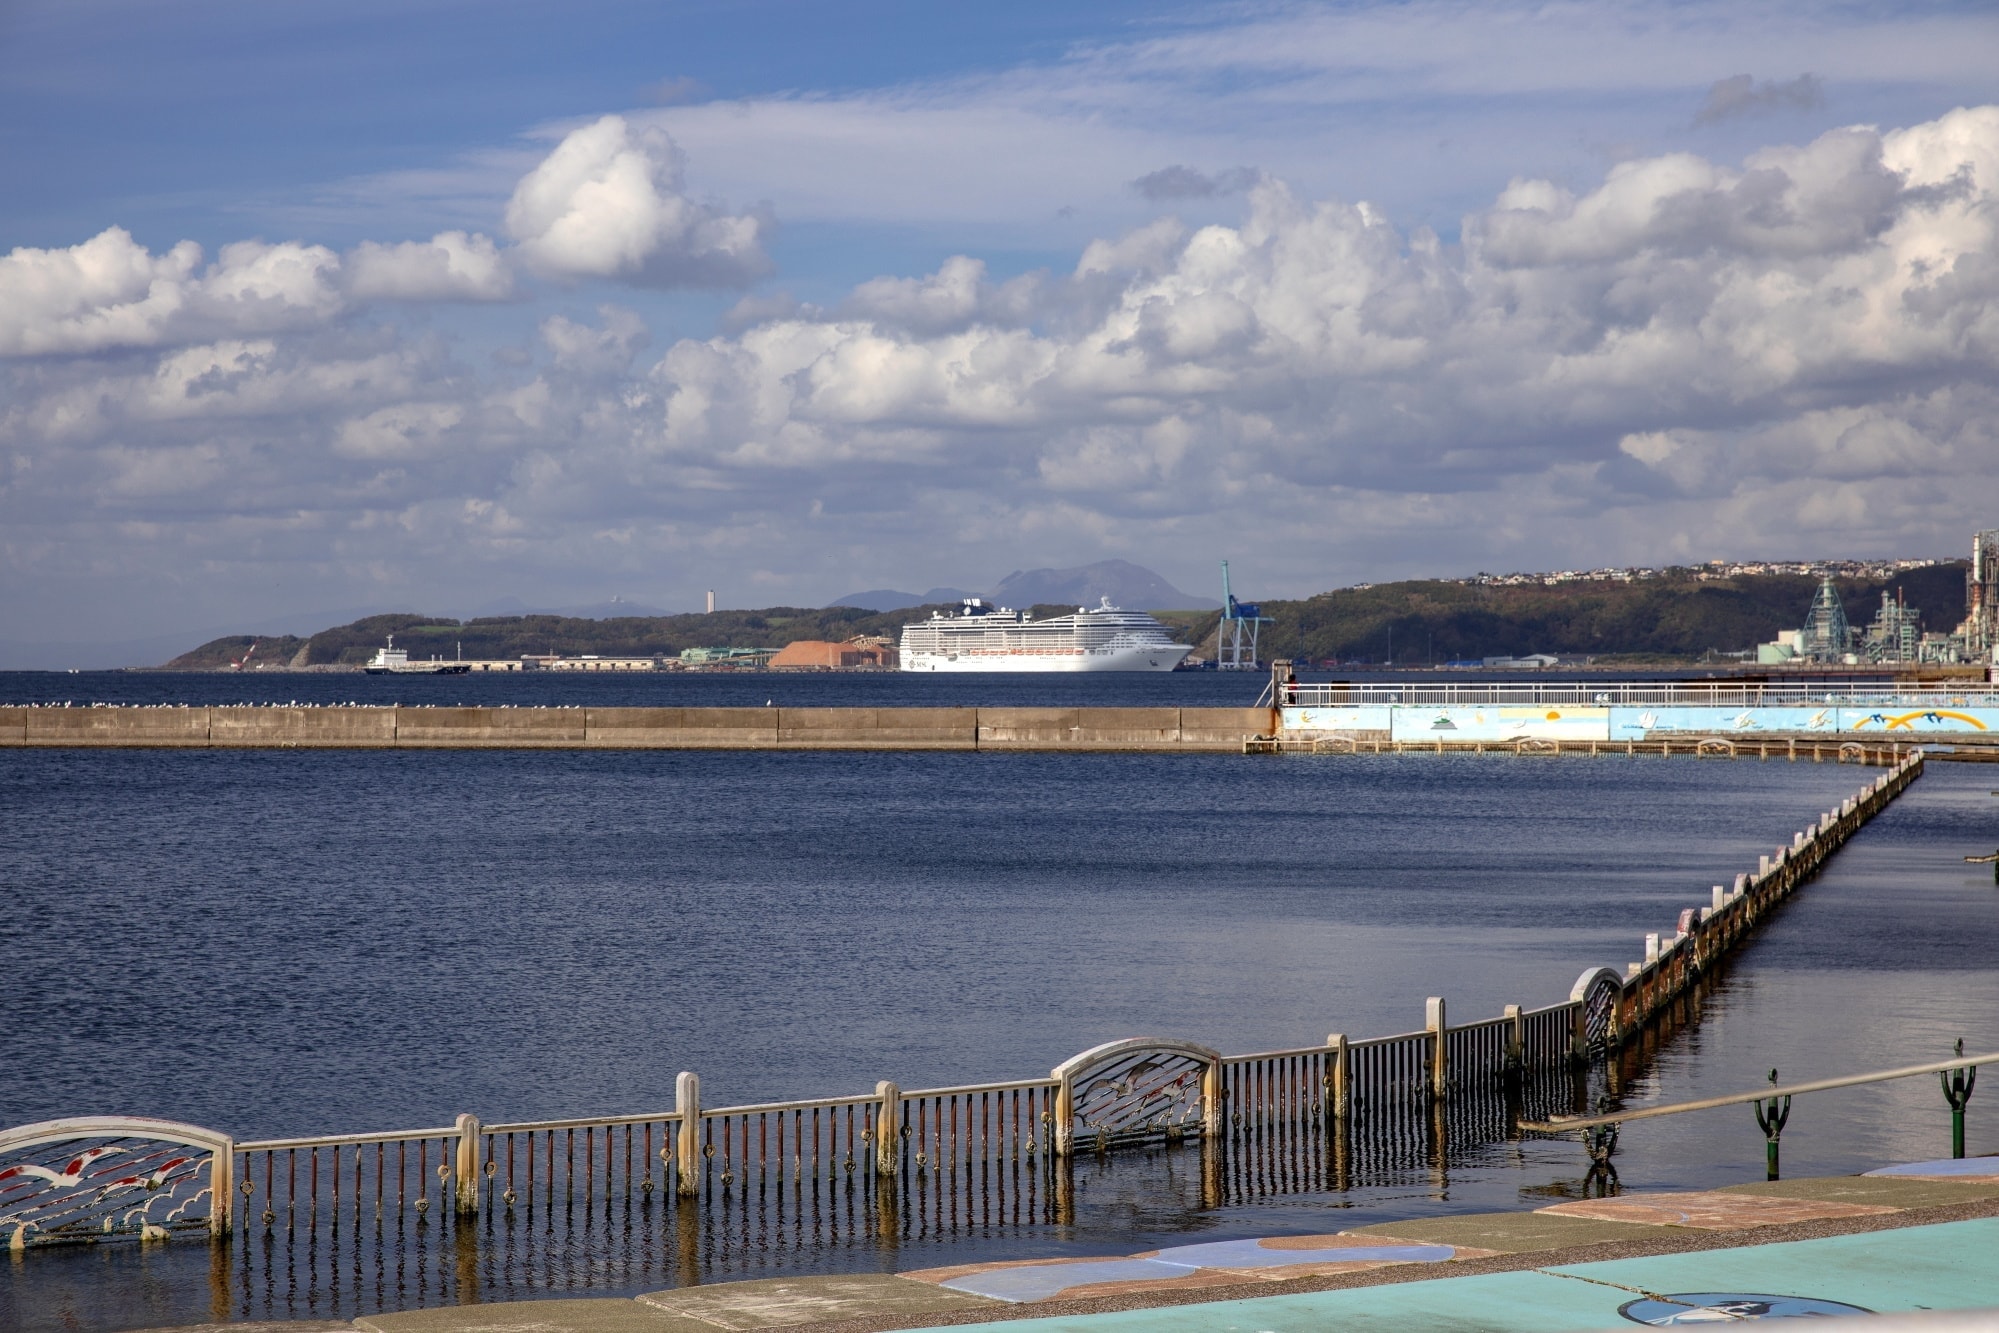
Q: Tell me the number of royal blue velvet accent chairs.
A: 0